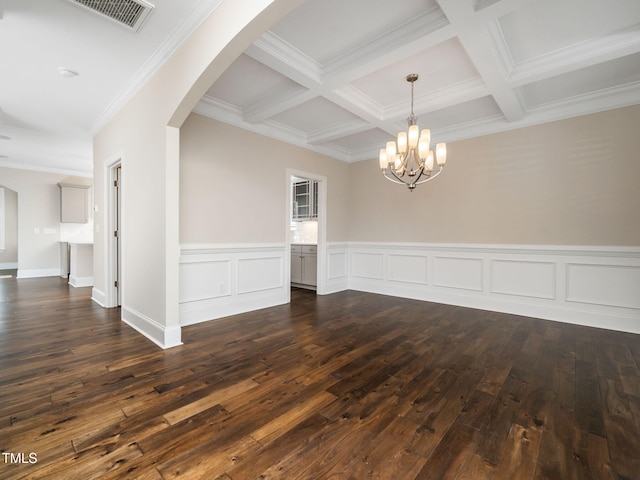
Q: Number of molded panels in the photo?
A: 8